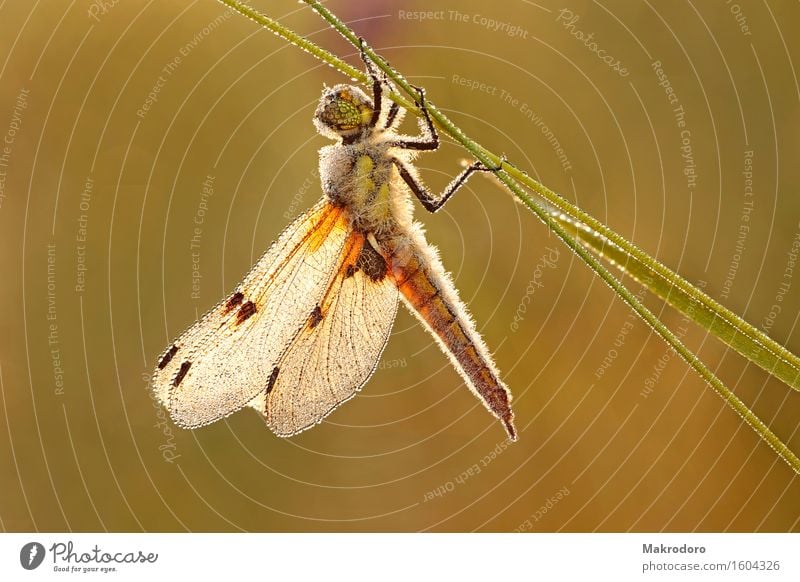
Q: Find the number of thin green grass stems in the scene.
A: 2